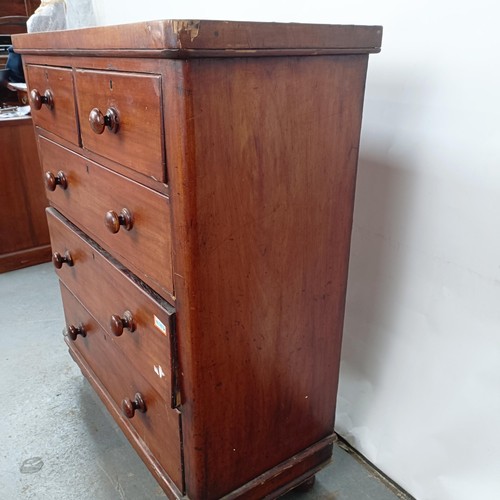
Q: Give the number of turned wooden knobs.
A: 8